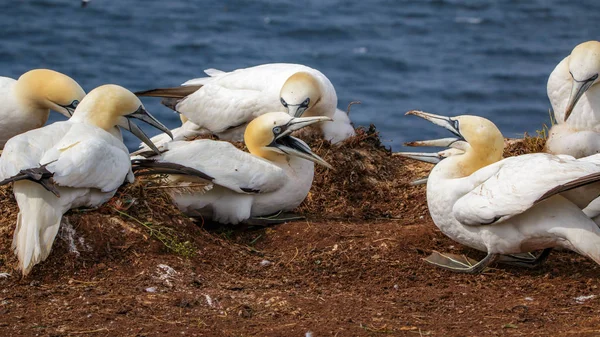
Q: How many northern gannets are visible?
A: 7